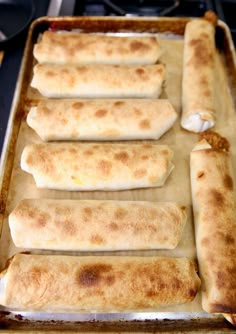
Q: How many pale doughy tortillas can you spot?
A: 8